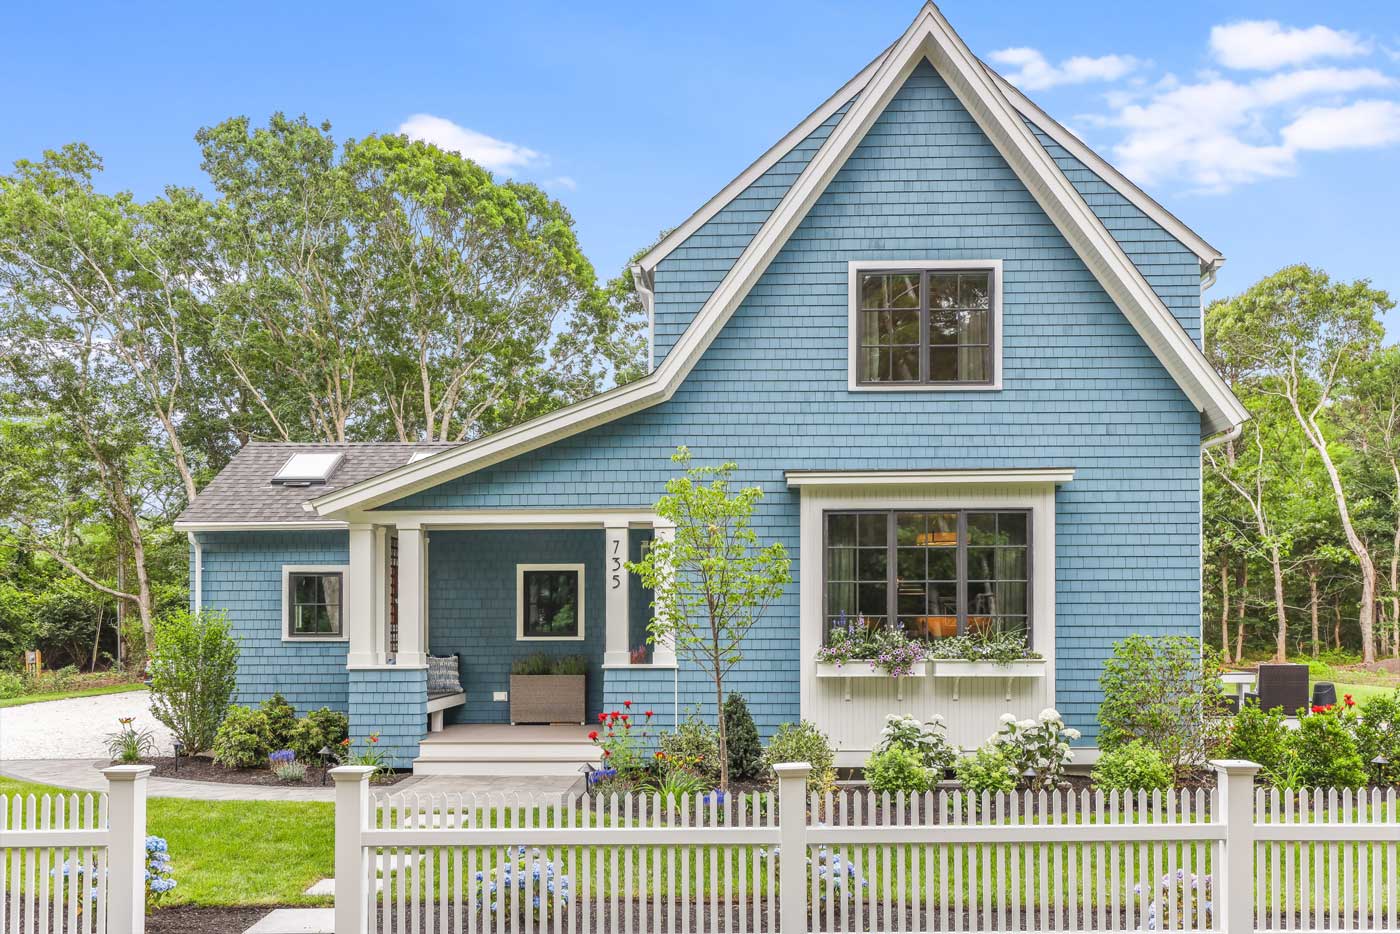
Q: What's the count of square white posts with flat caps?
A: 4